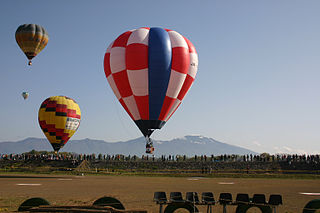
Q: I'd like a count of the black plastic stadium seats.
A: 8